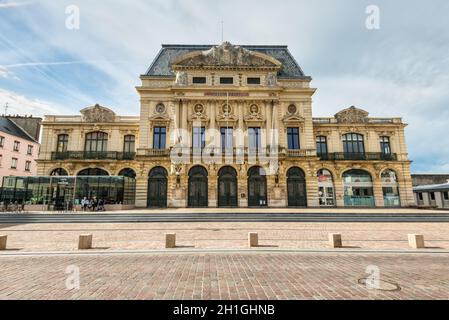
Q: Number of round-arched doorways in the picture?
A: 5